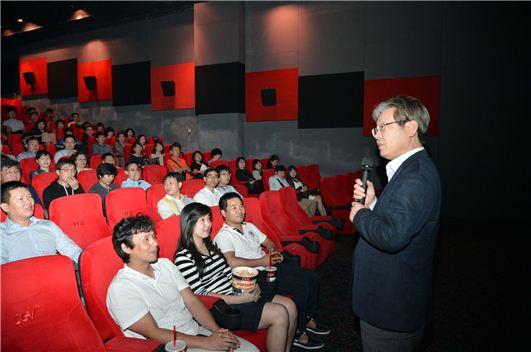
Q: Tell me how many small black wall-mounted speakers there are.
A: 4